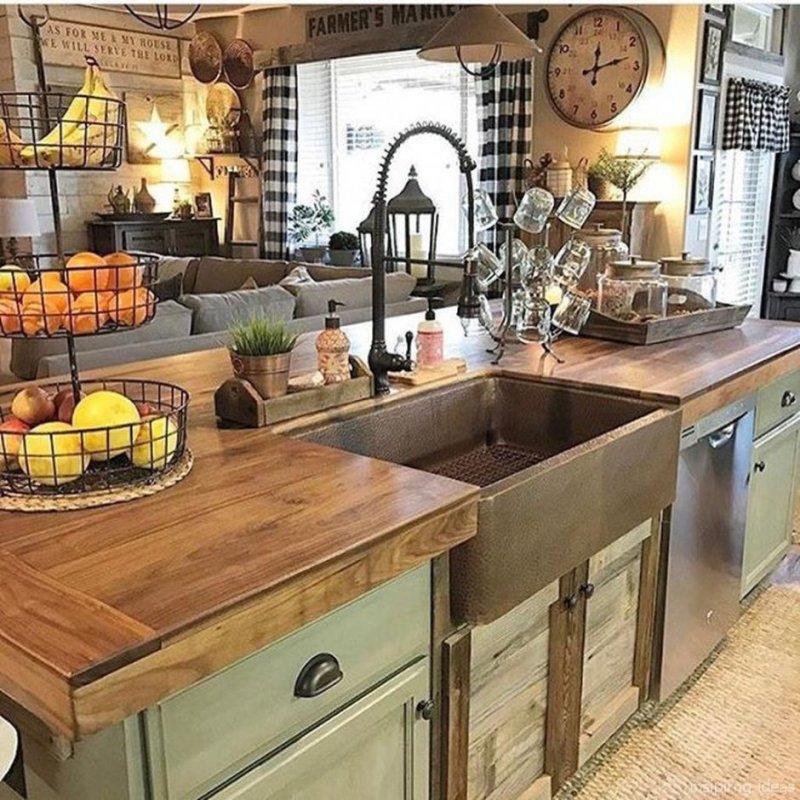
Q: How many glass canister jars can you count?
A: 3